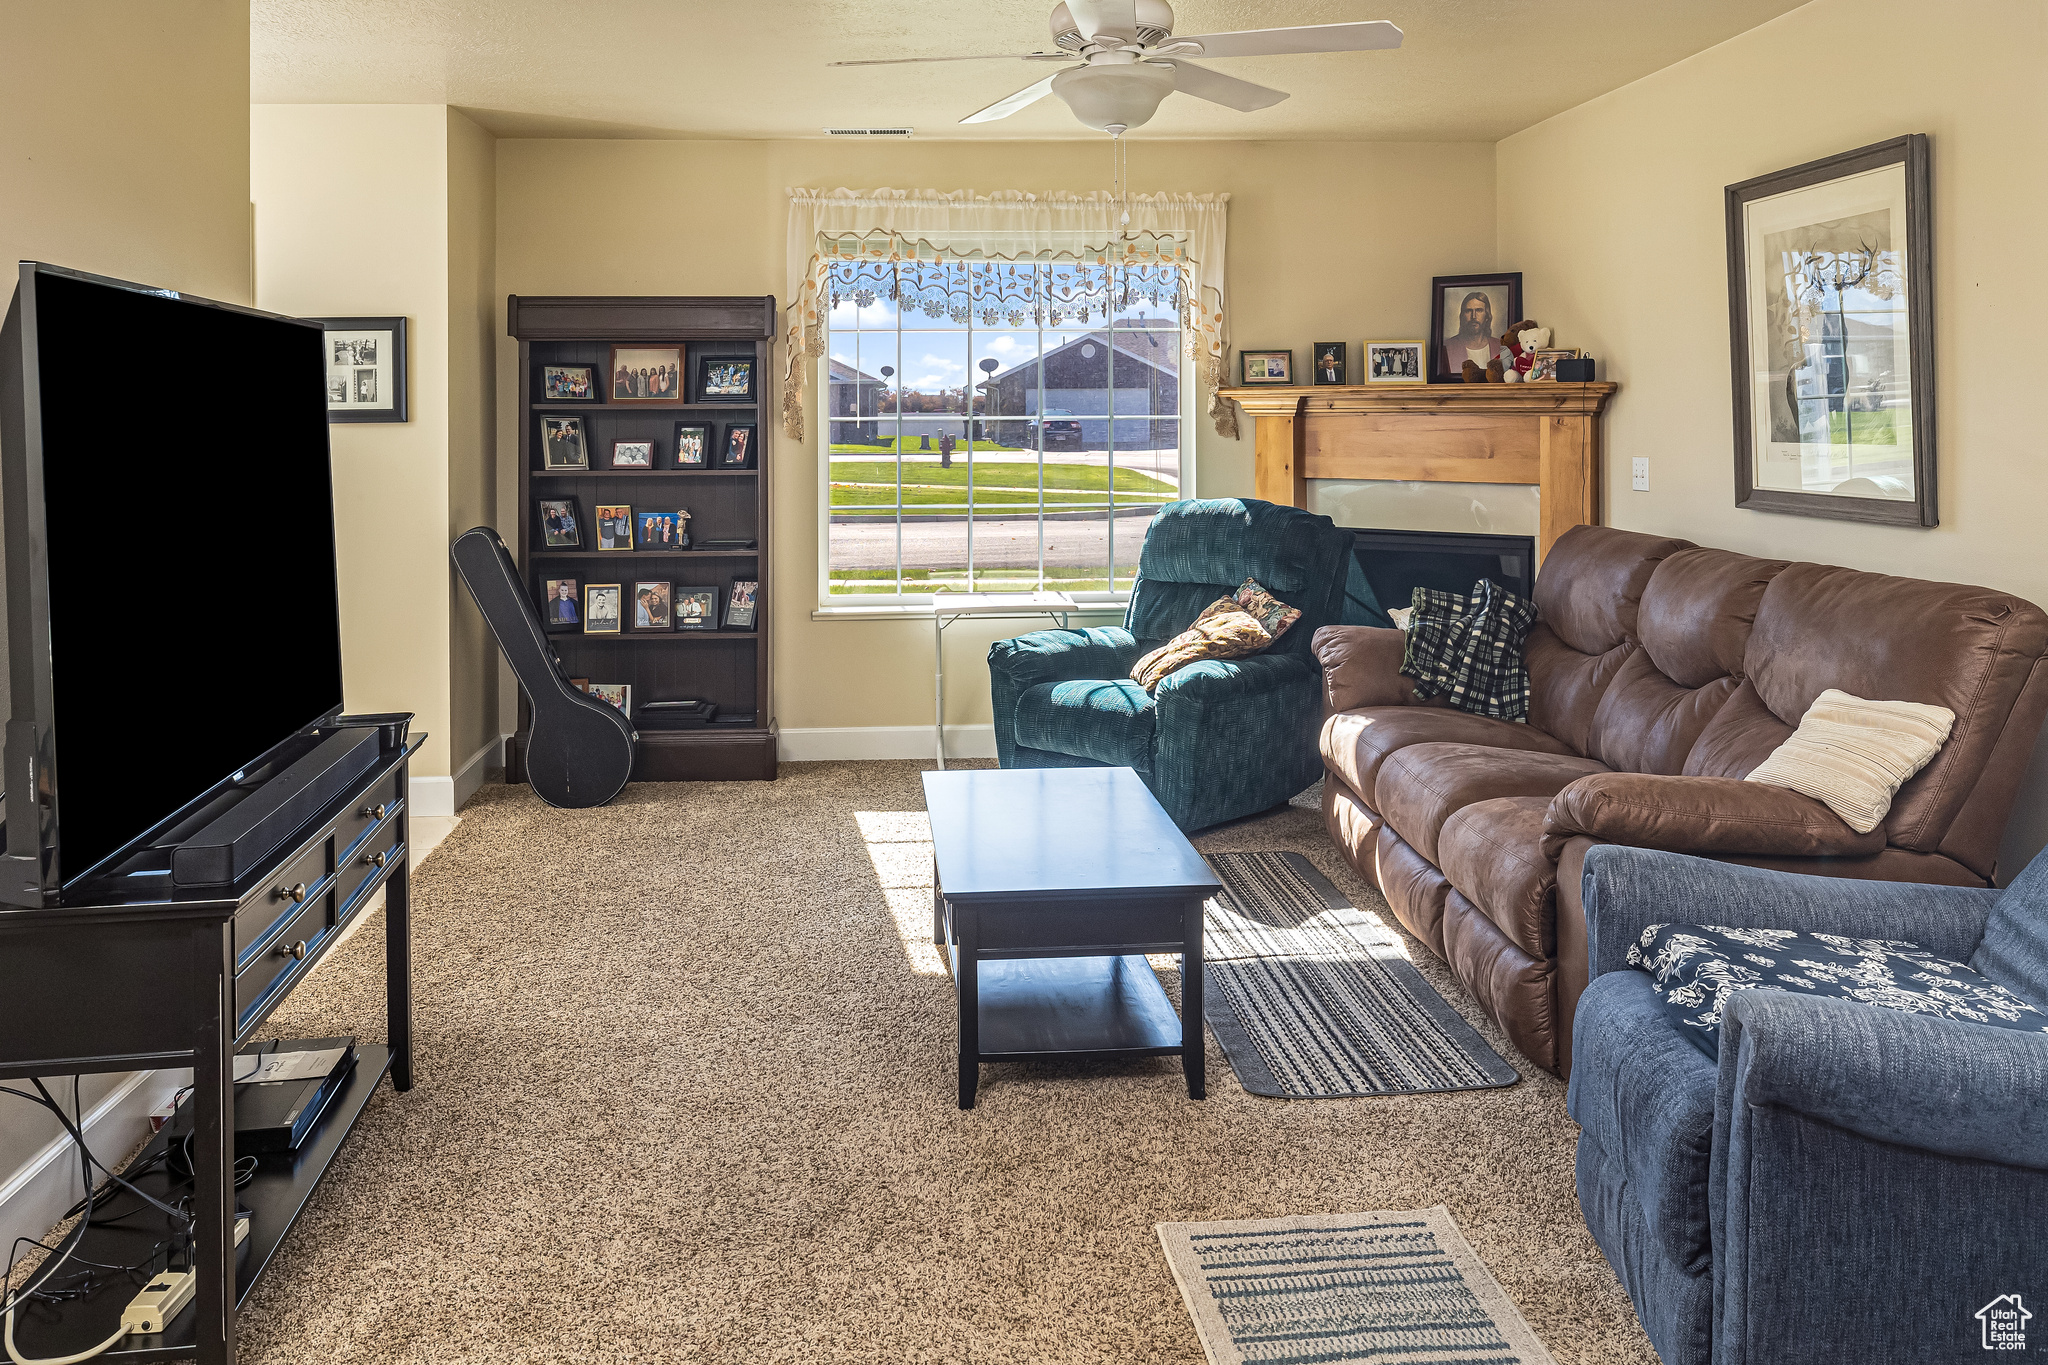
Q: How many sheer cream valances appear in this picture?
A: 1